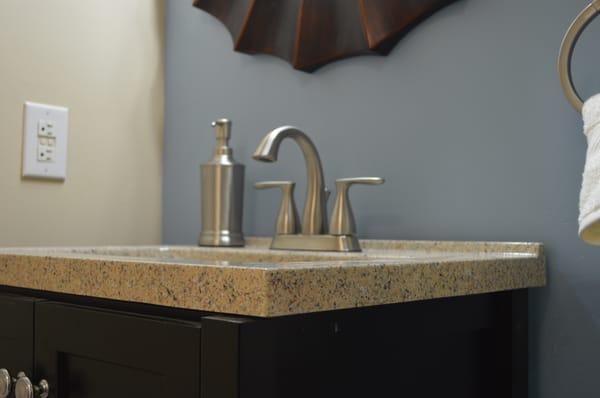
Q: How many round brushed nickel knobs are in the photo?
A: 2